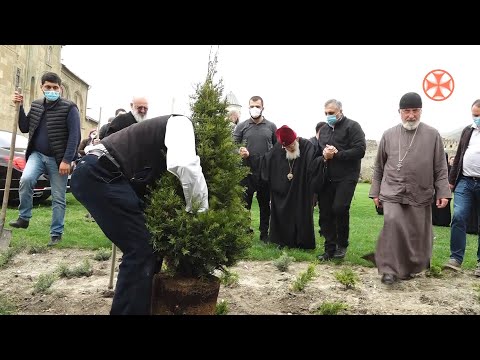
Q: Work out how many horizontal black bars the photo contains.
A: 2